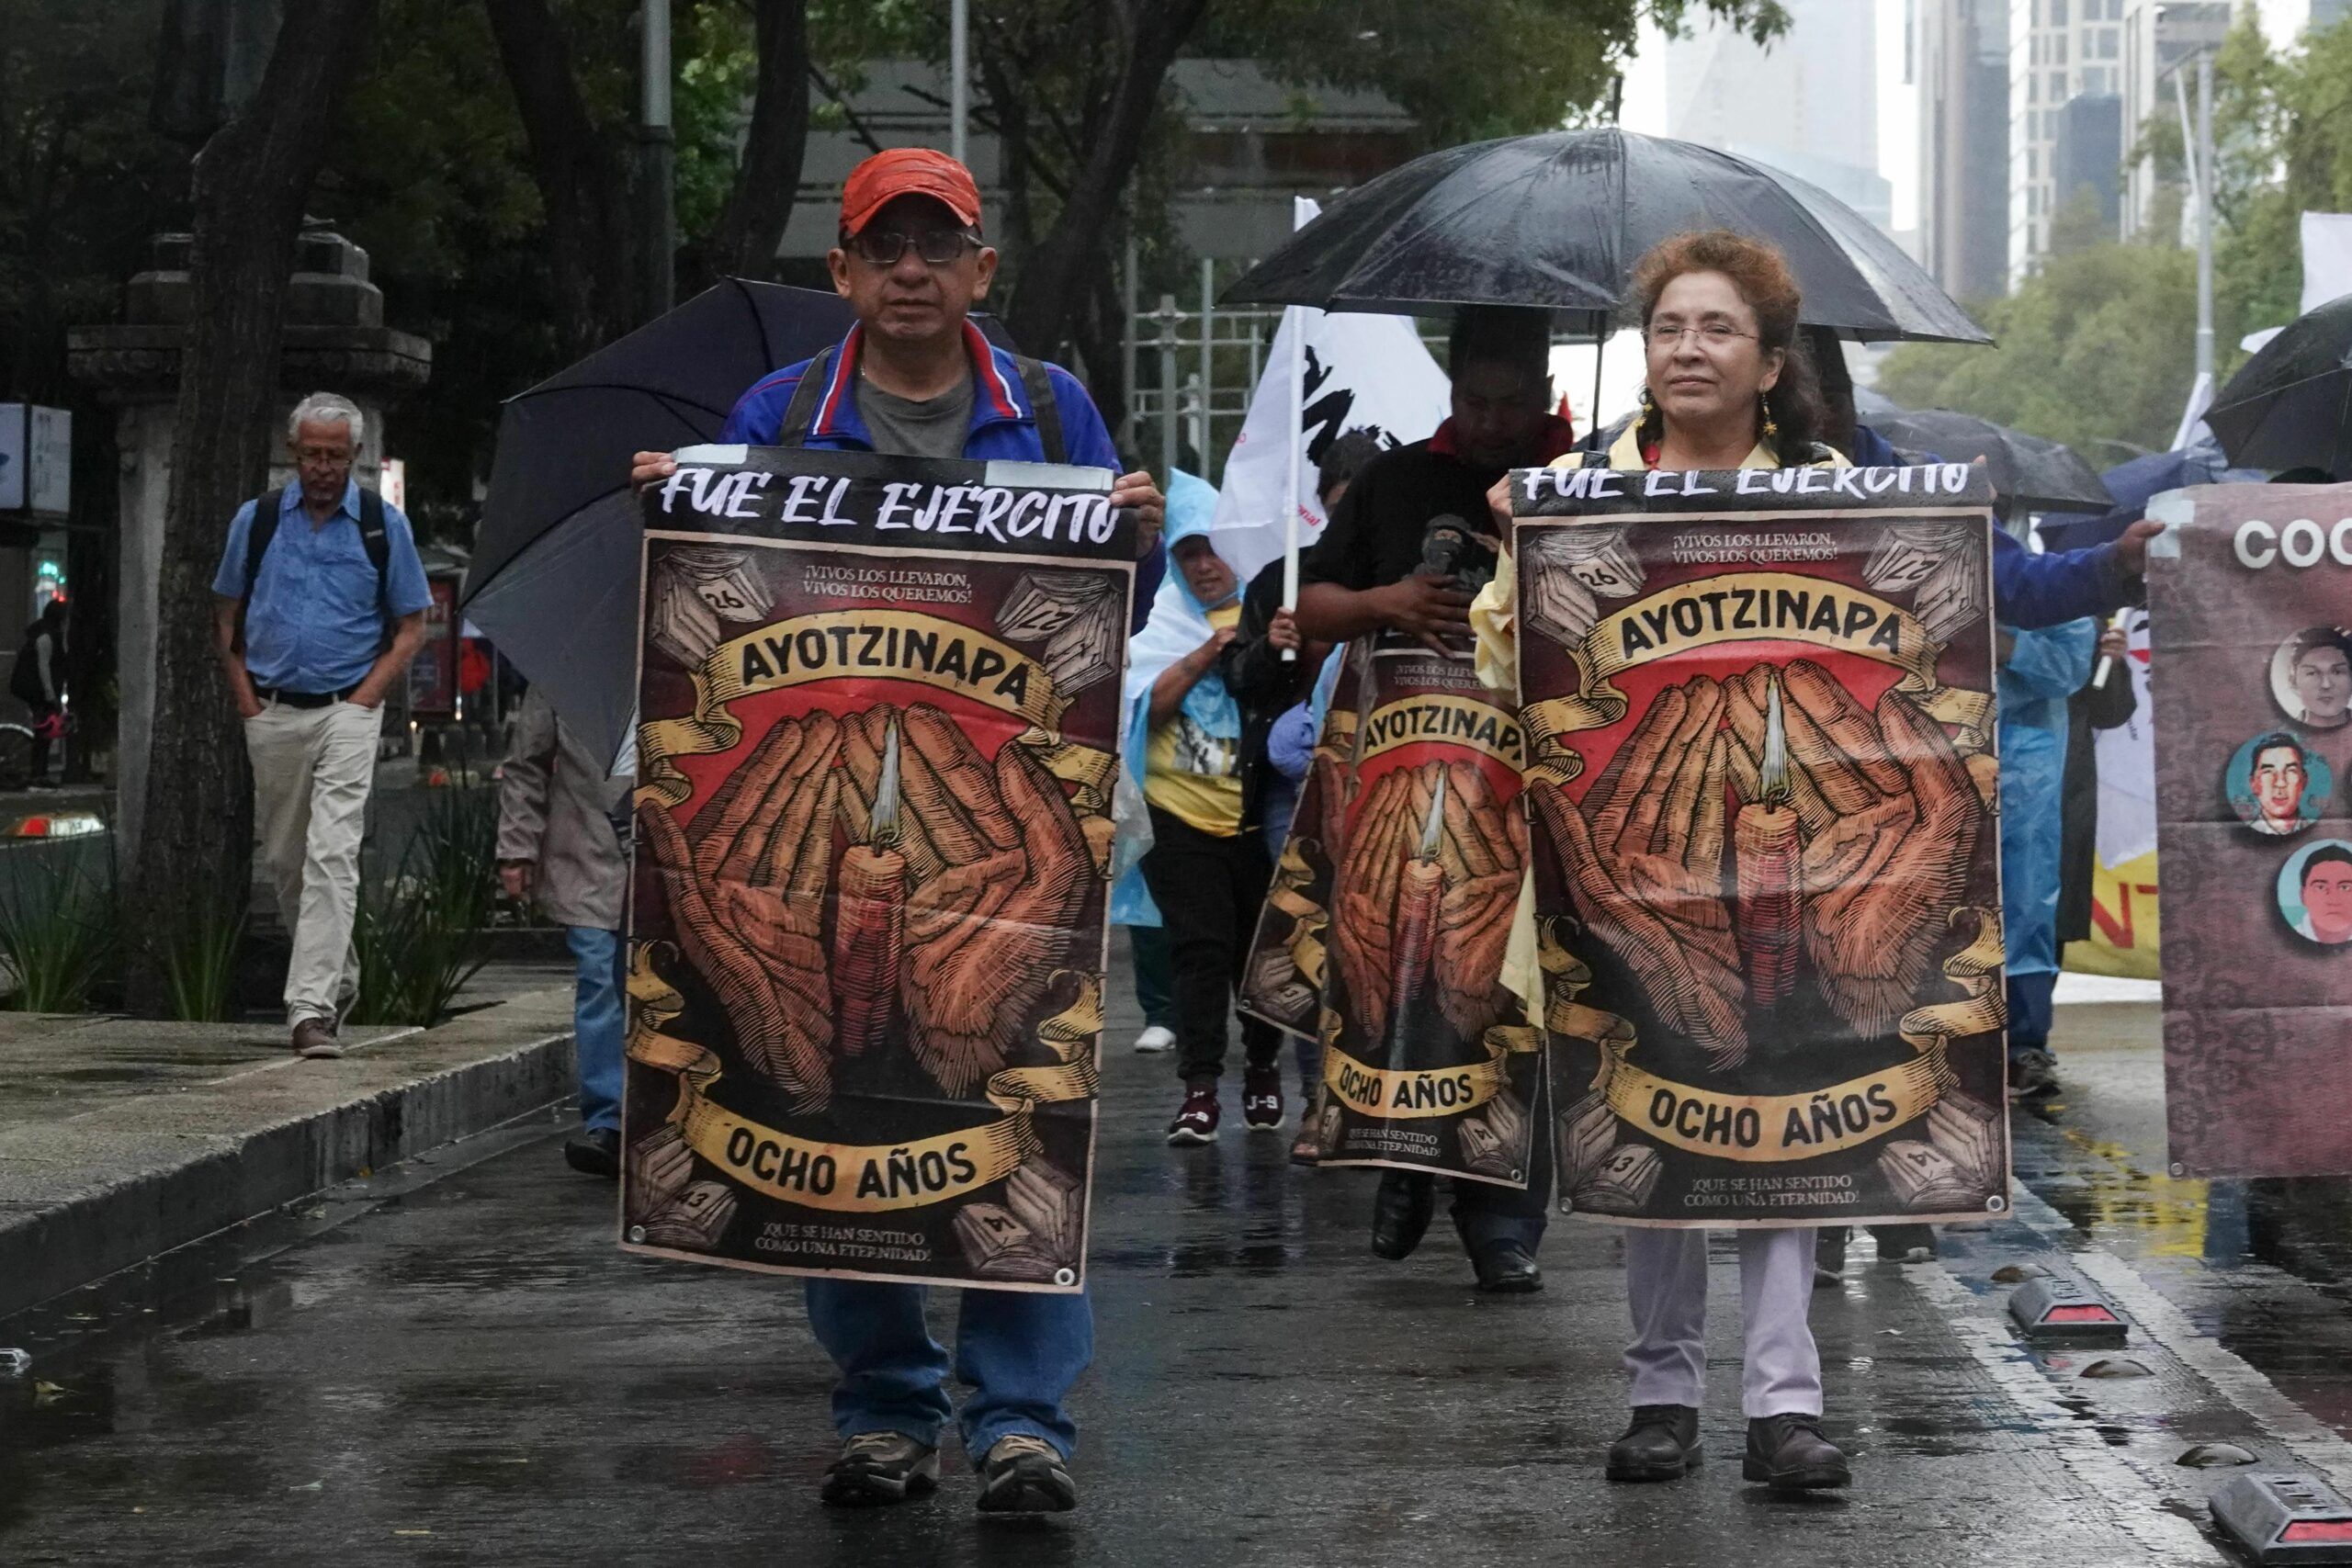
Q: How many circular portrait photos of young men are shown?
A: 3